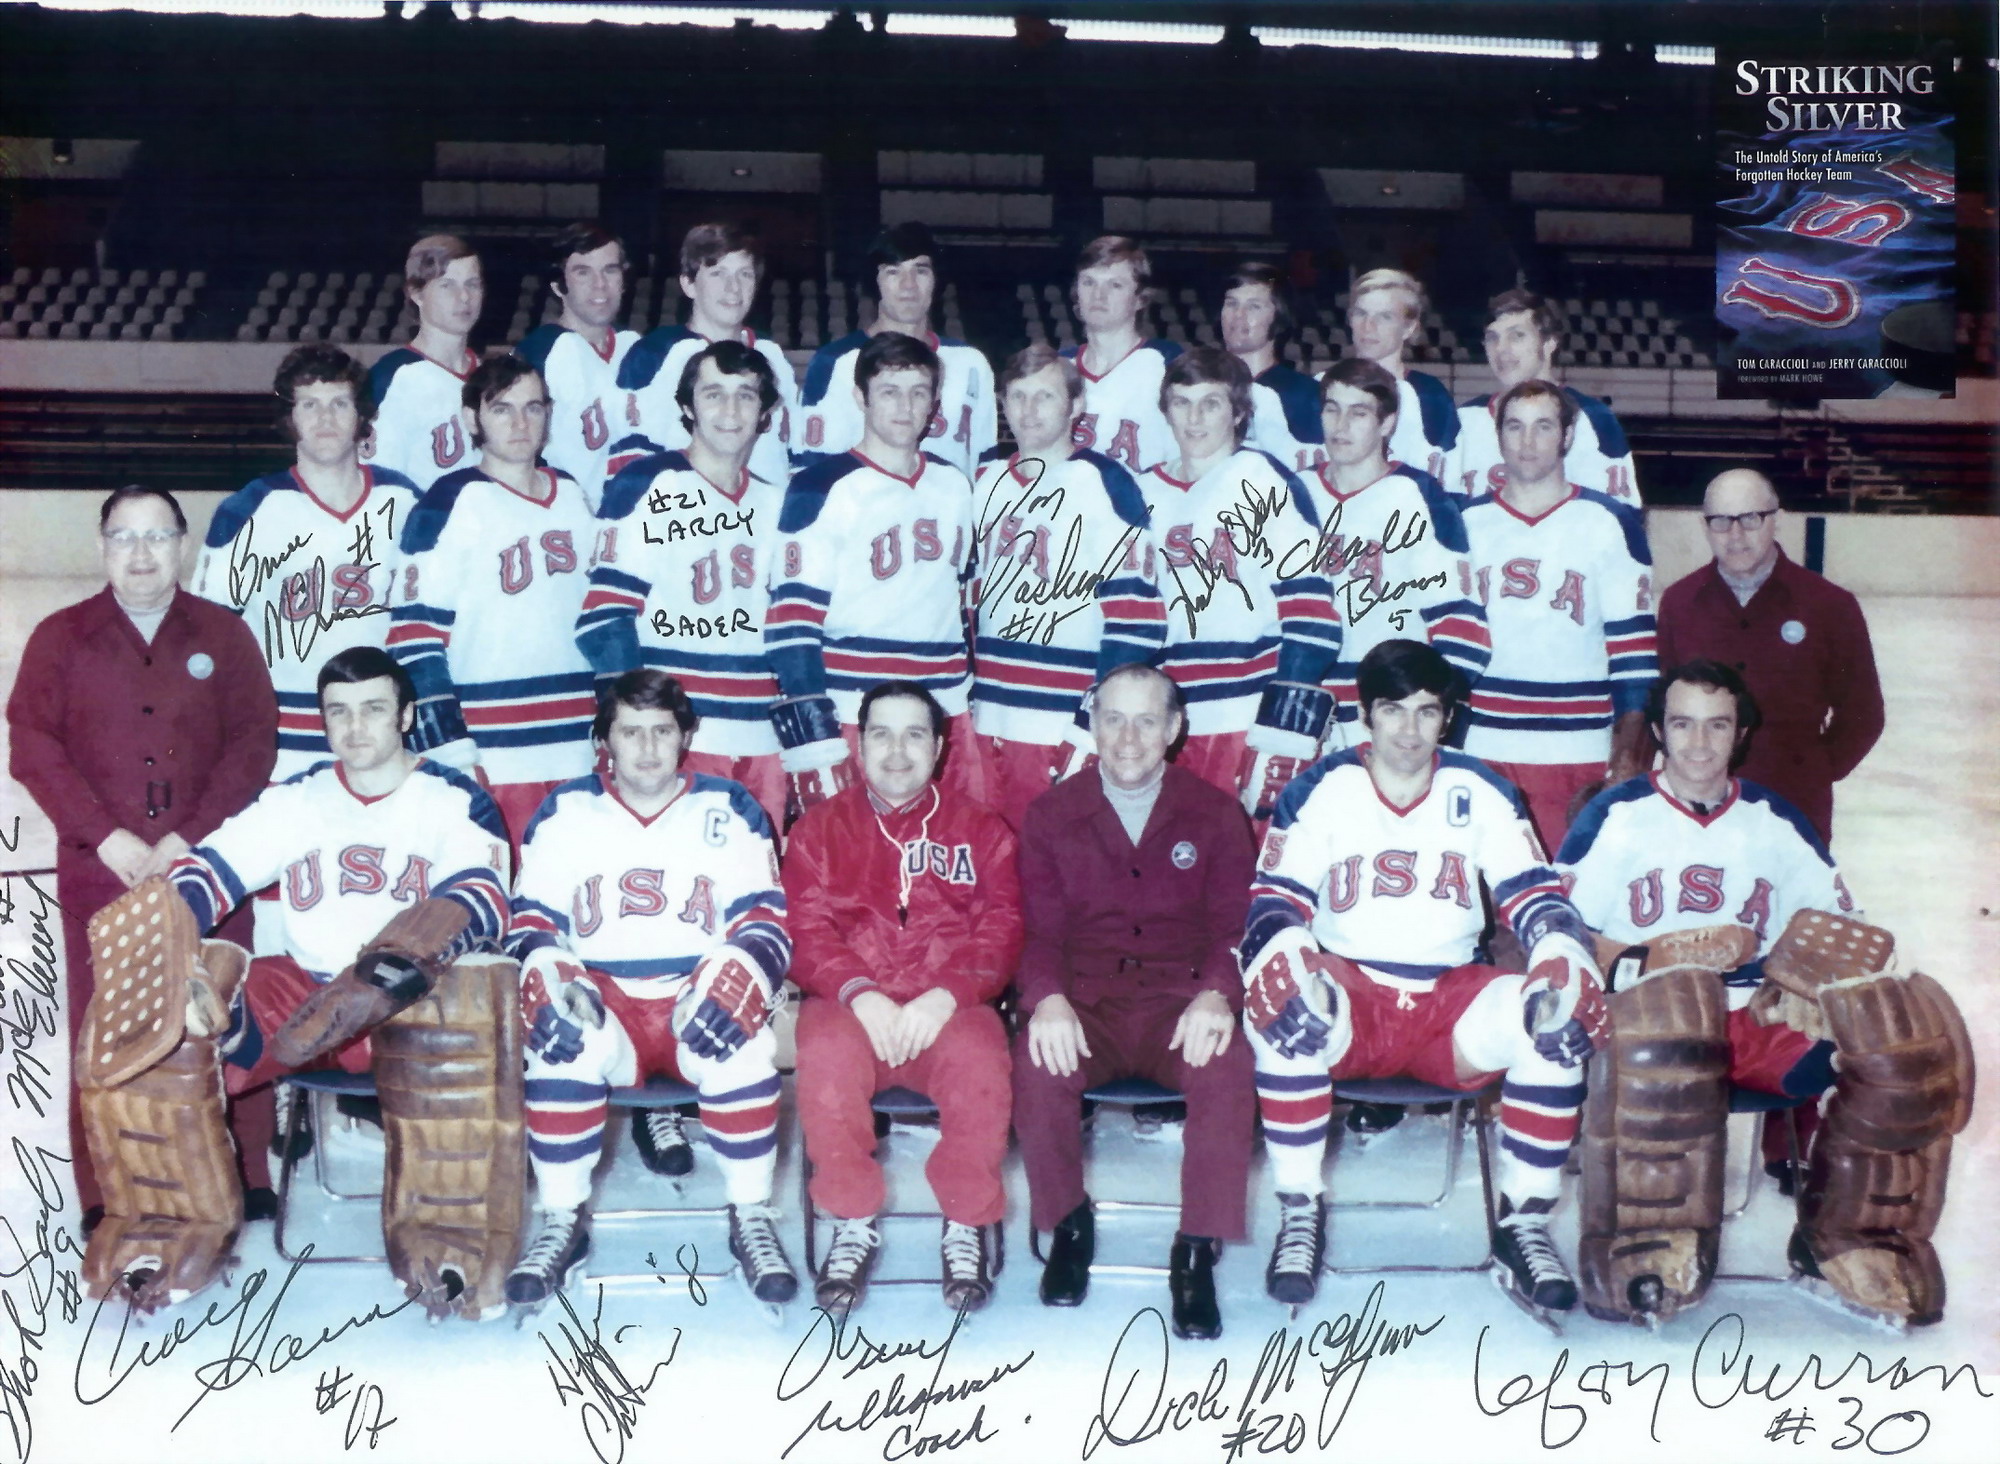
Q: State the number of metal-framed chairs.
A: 6